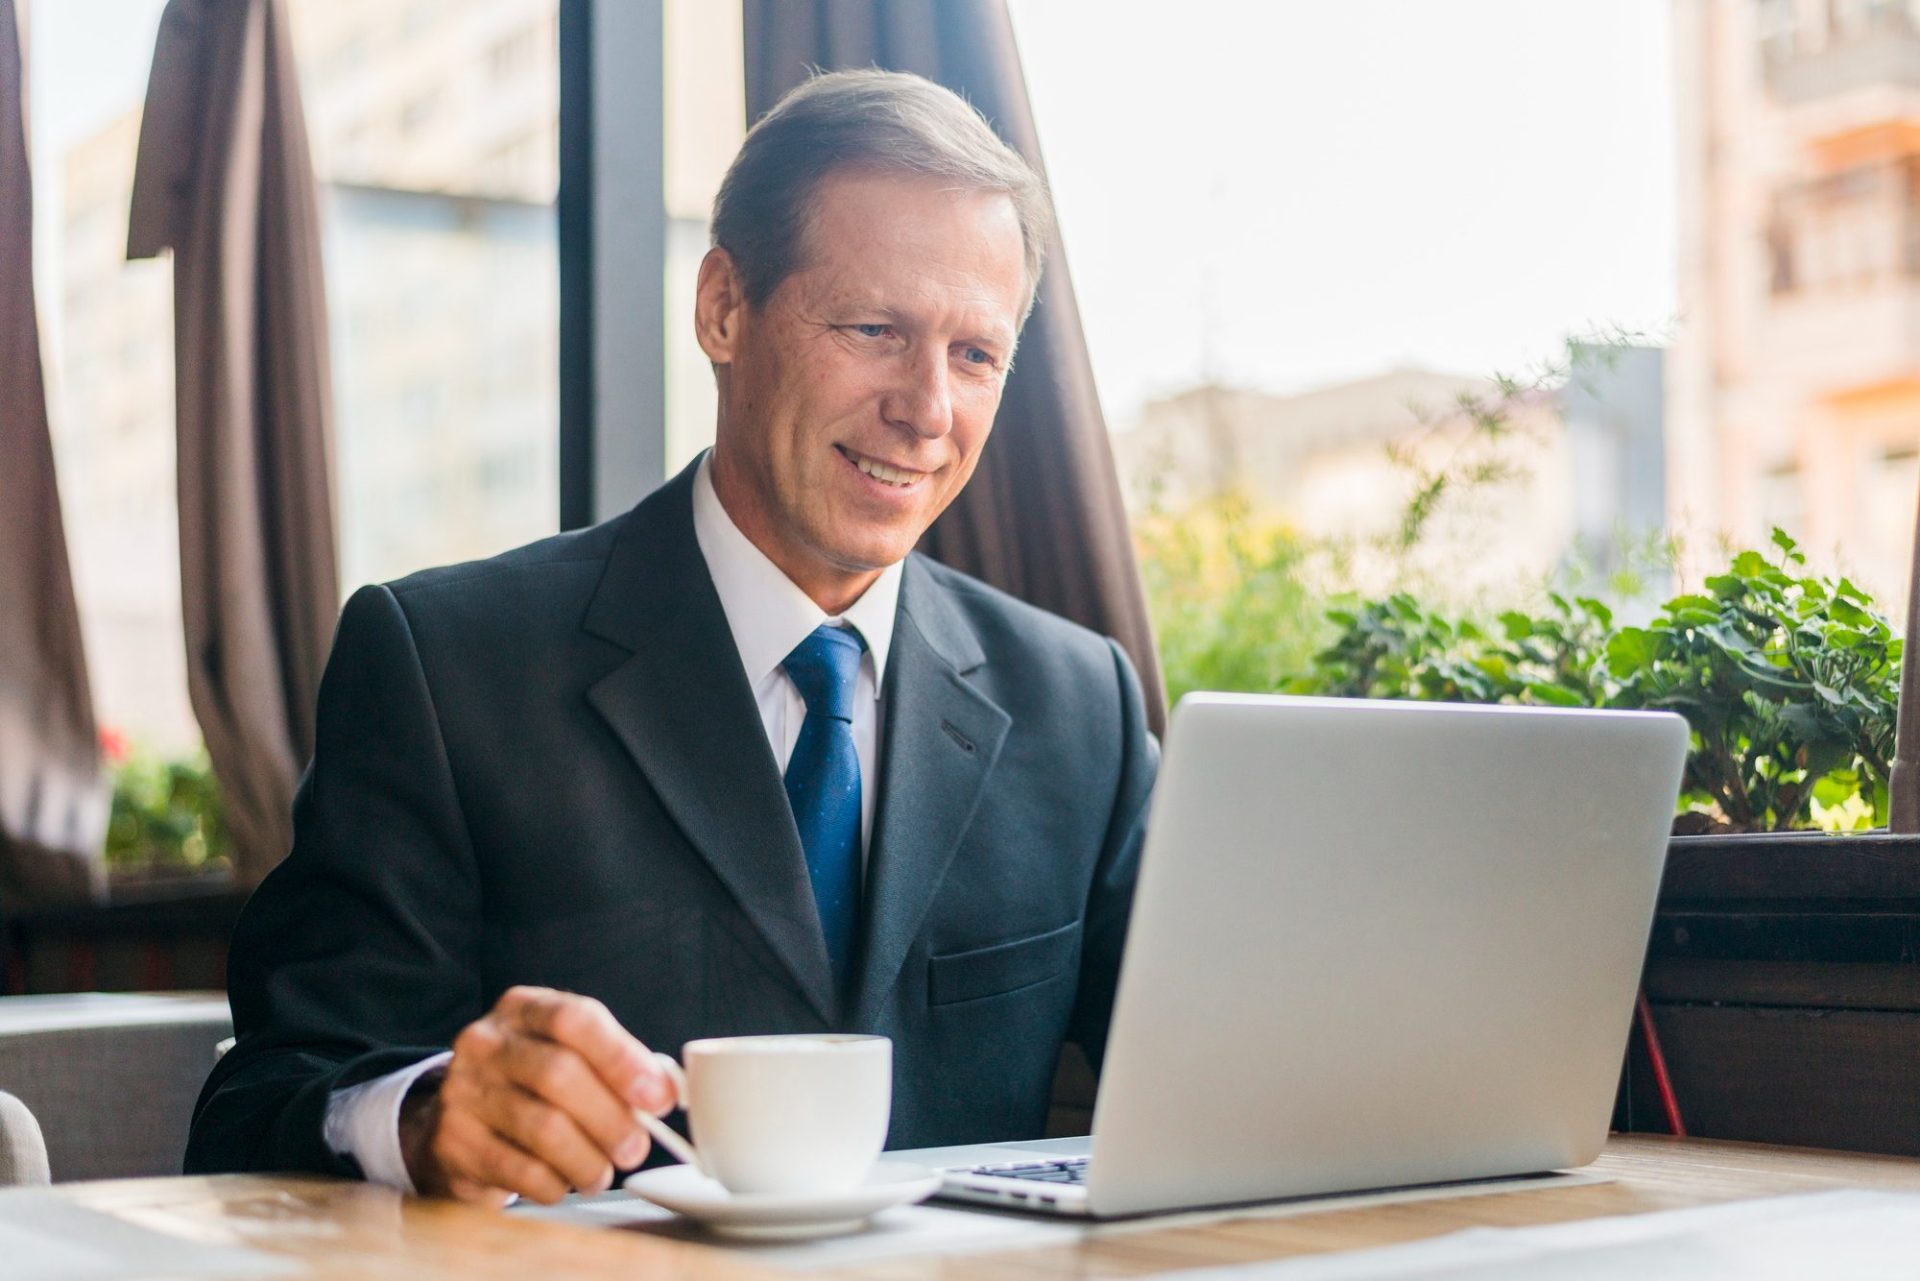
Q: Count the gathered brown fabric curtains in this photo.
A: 3